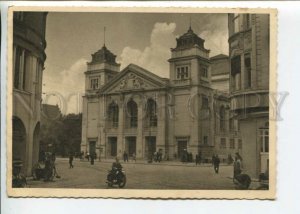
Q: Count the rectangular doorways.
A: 5